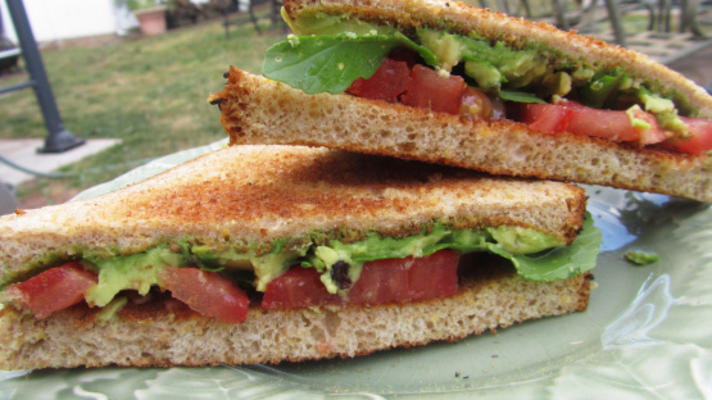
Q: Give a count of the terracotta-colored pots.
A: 1